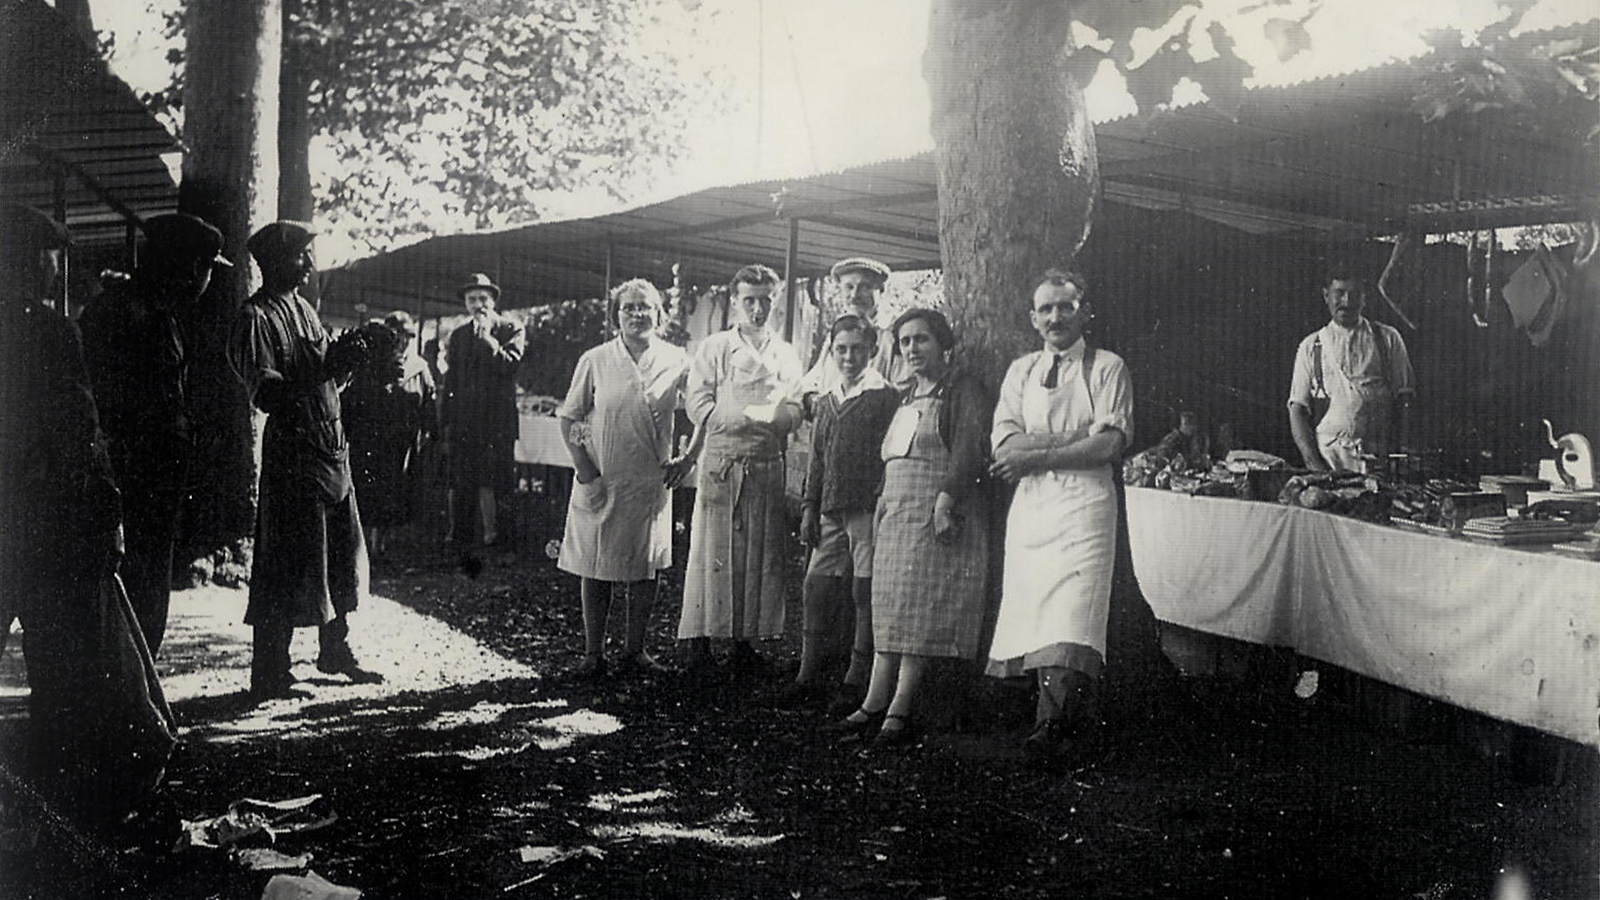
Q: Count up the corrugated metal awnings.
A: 2